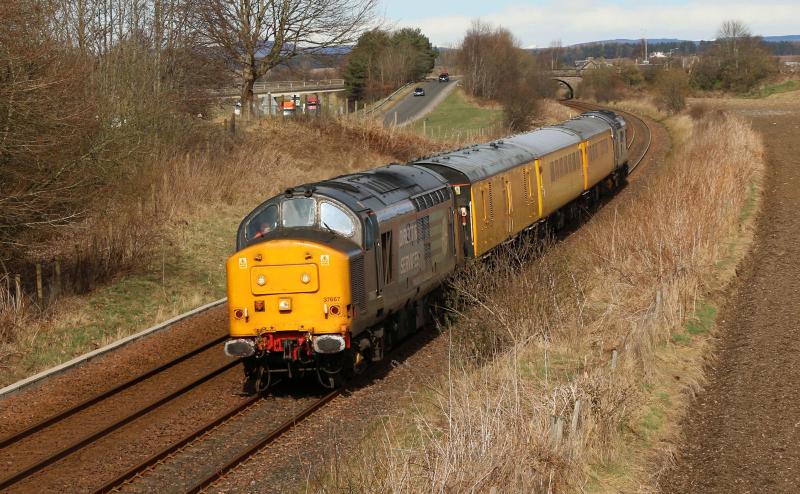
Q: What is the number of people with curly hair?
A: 0